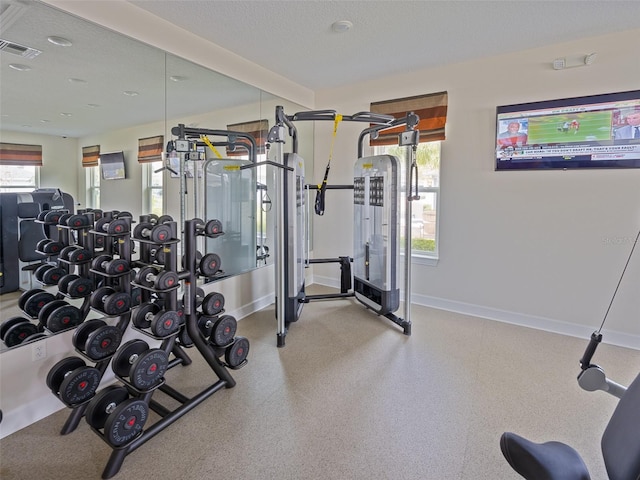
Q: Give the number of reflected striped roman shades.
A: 4